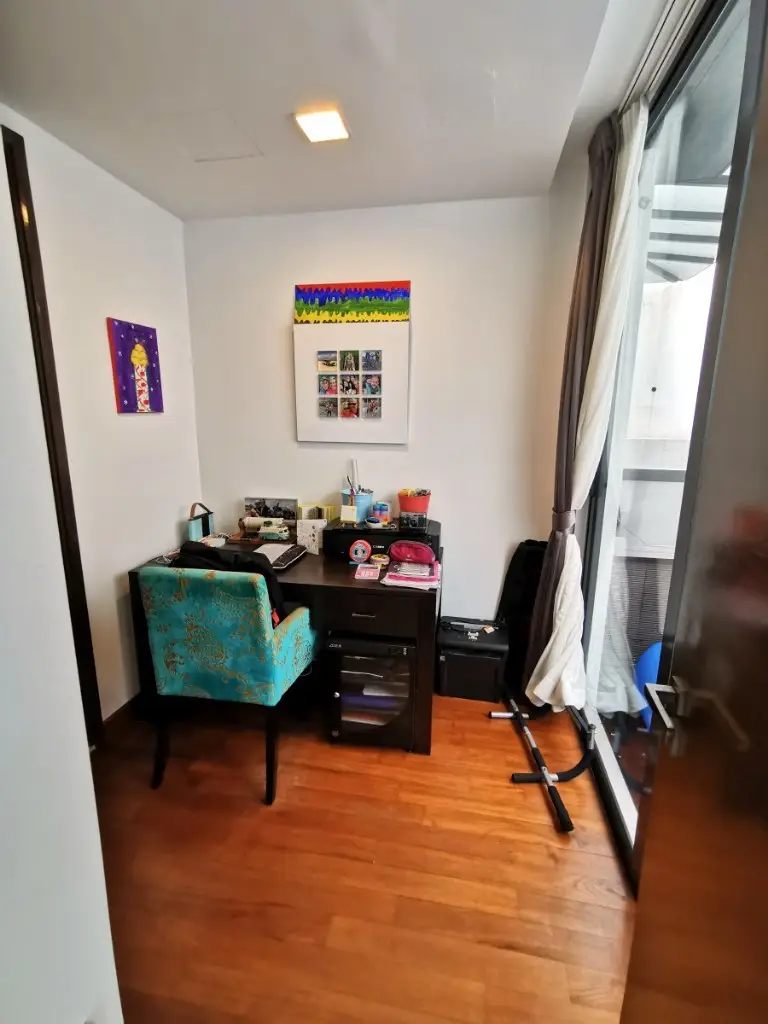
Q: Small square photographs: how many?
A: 9